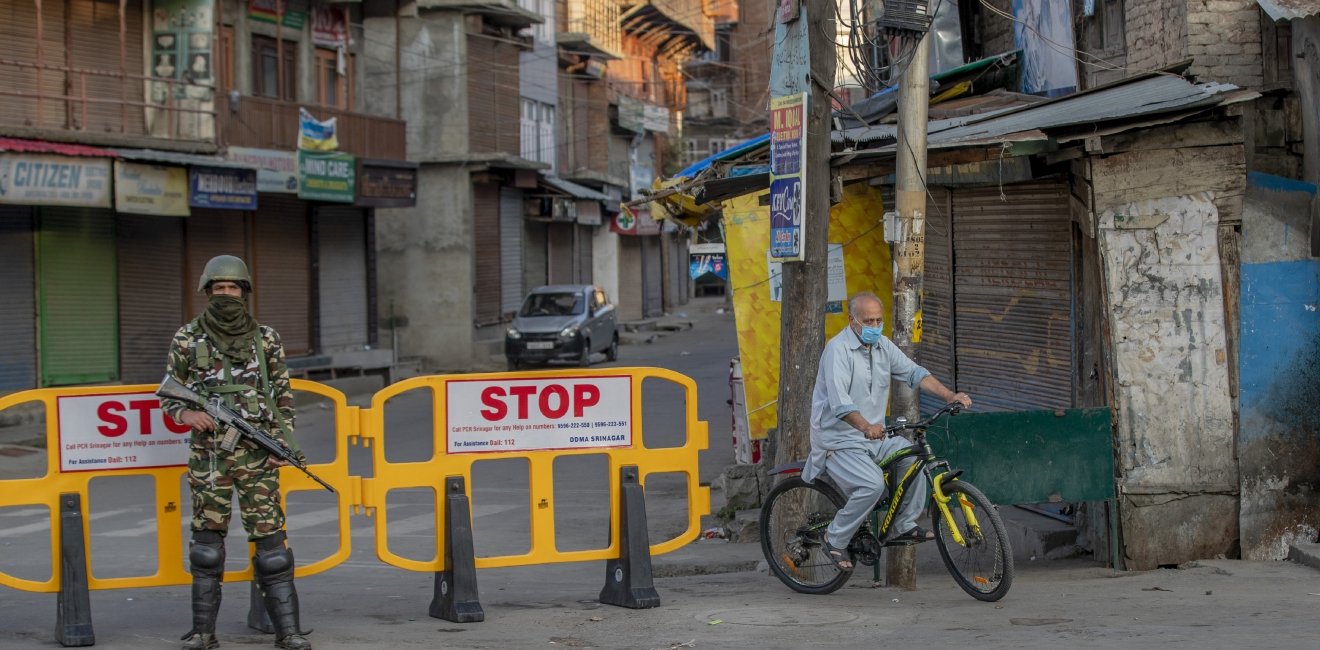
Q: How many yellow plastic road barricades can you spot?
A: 2